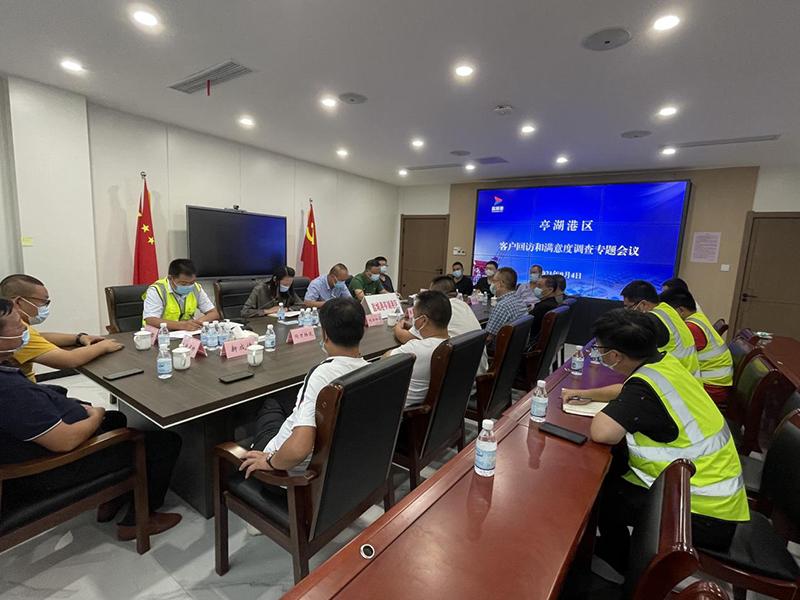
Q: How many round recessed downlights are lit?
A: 14